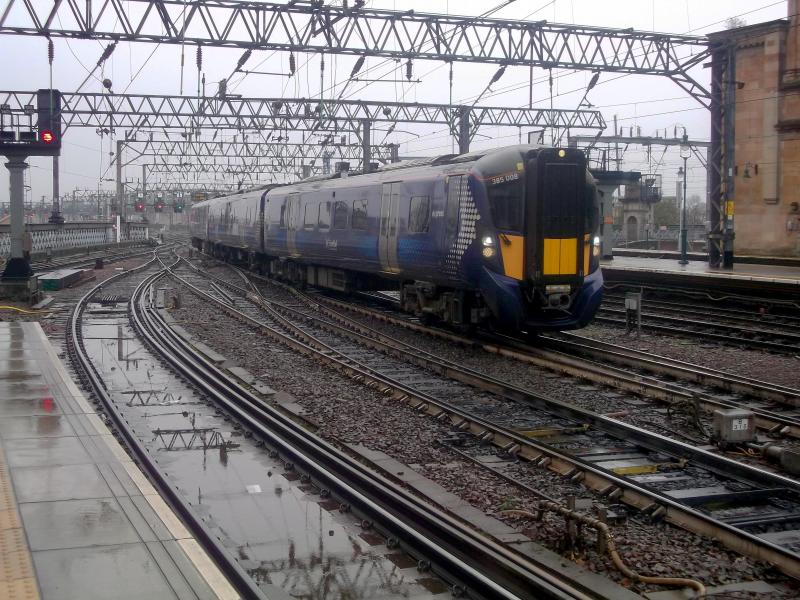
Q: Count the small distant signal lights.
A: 3